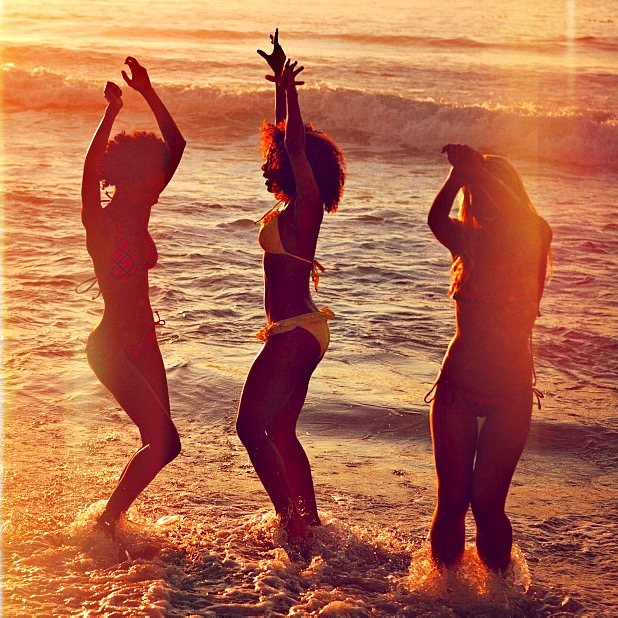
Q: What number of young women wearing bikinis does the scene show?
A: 3